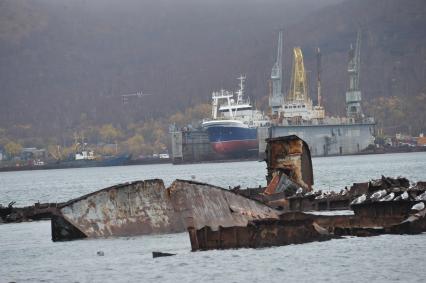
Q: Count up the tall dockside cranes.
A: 3